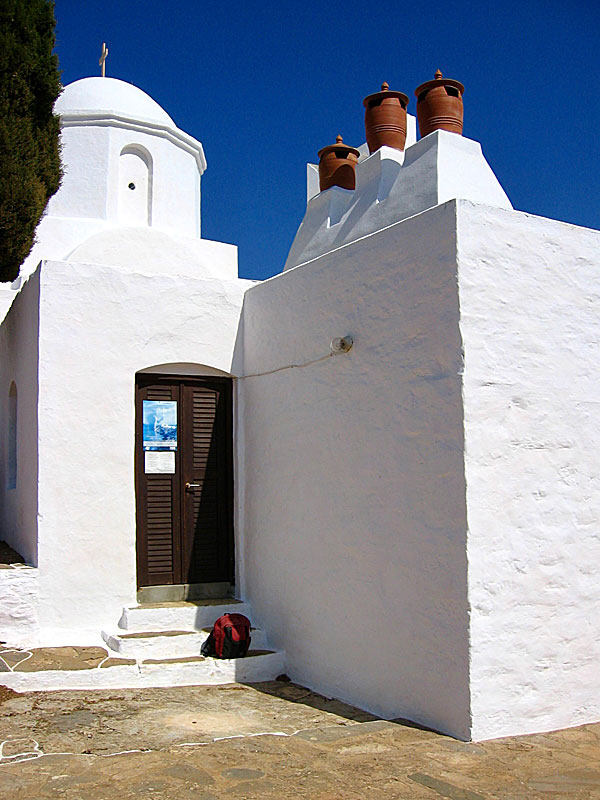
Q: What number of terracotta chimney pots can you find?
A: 3